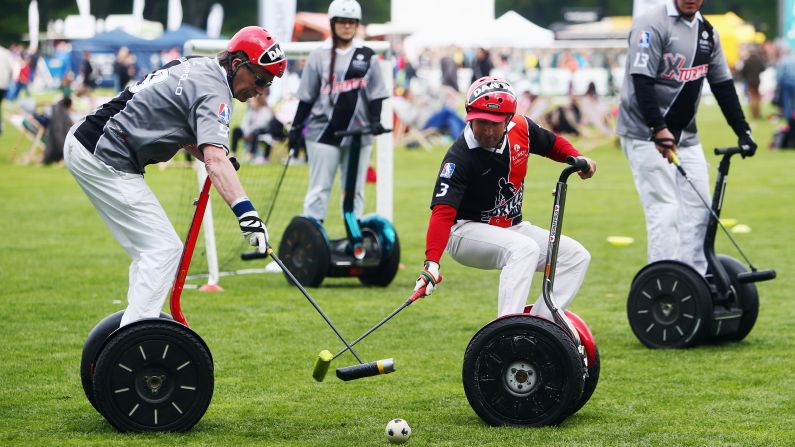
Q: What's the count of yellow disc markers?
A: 3